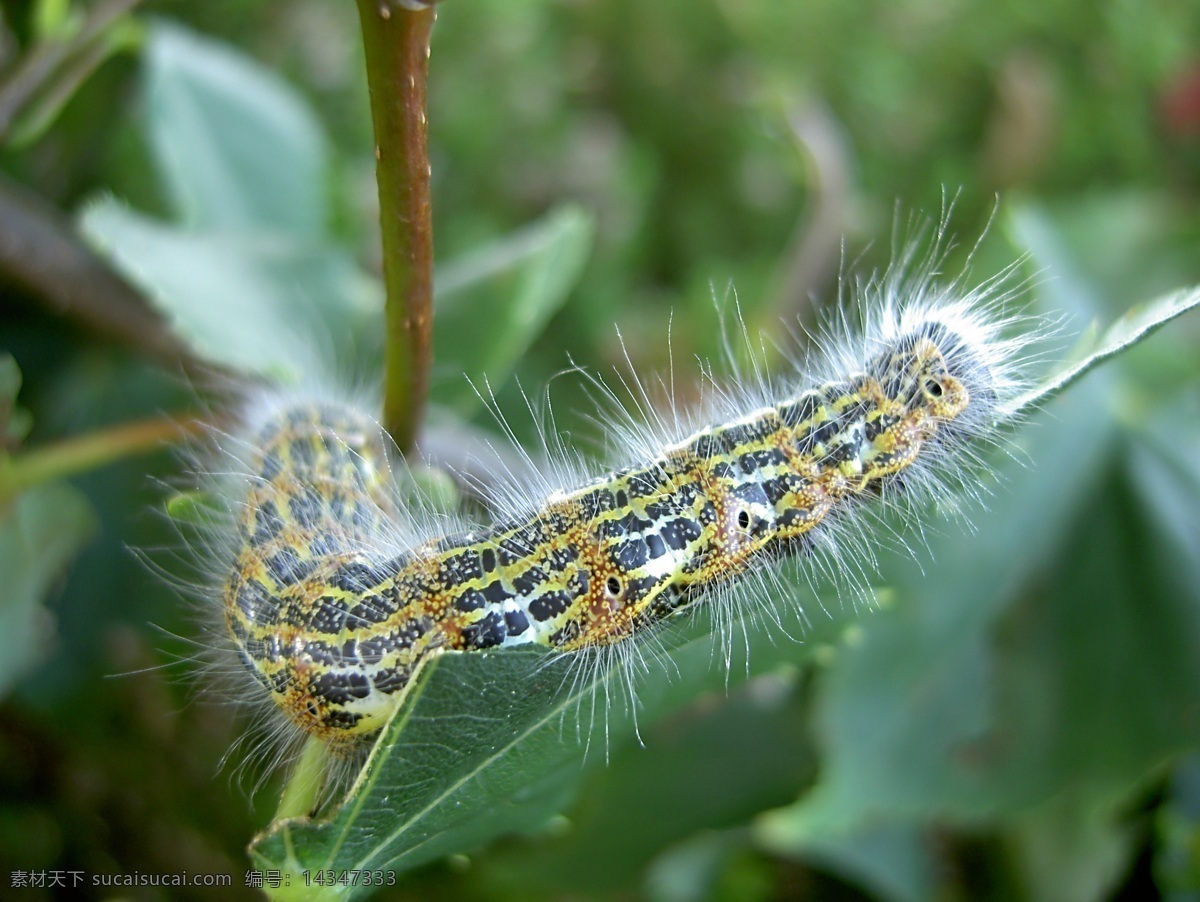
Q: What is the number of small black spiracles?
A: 4